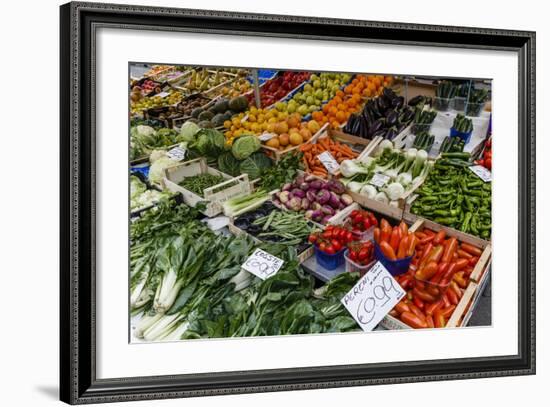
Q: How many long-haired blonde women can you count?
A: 0